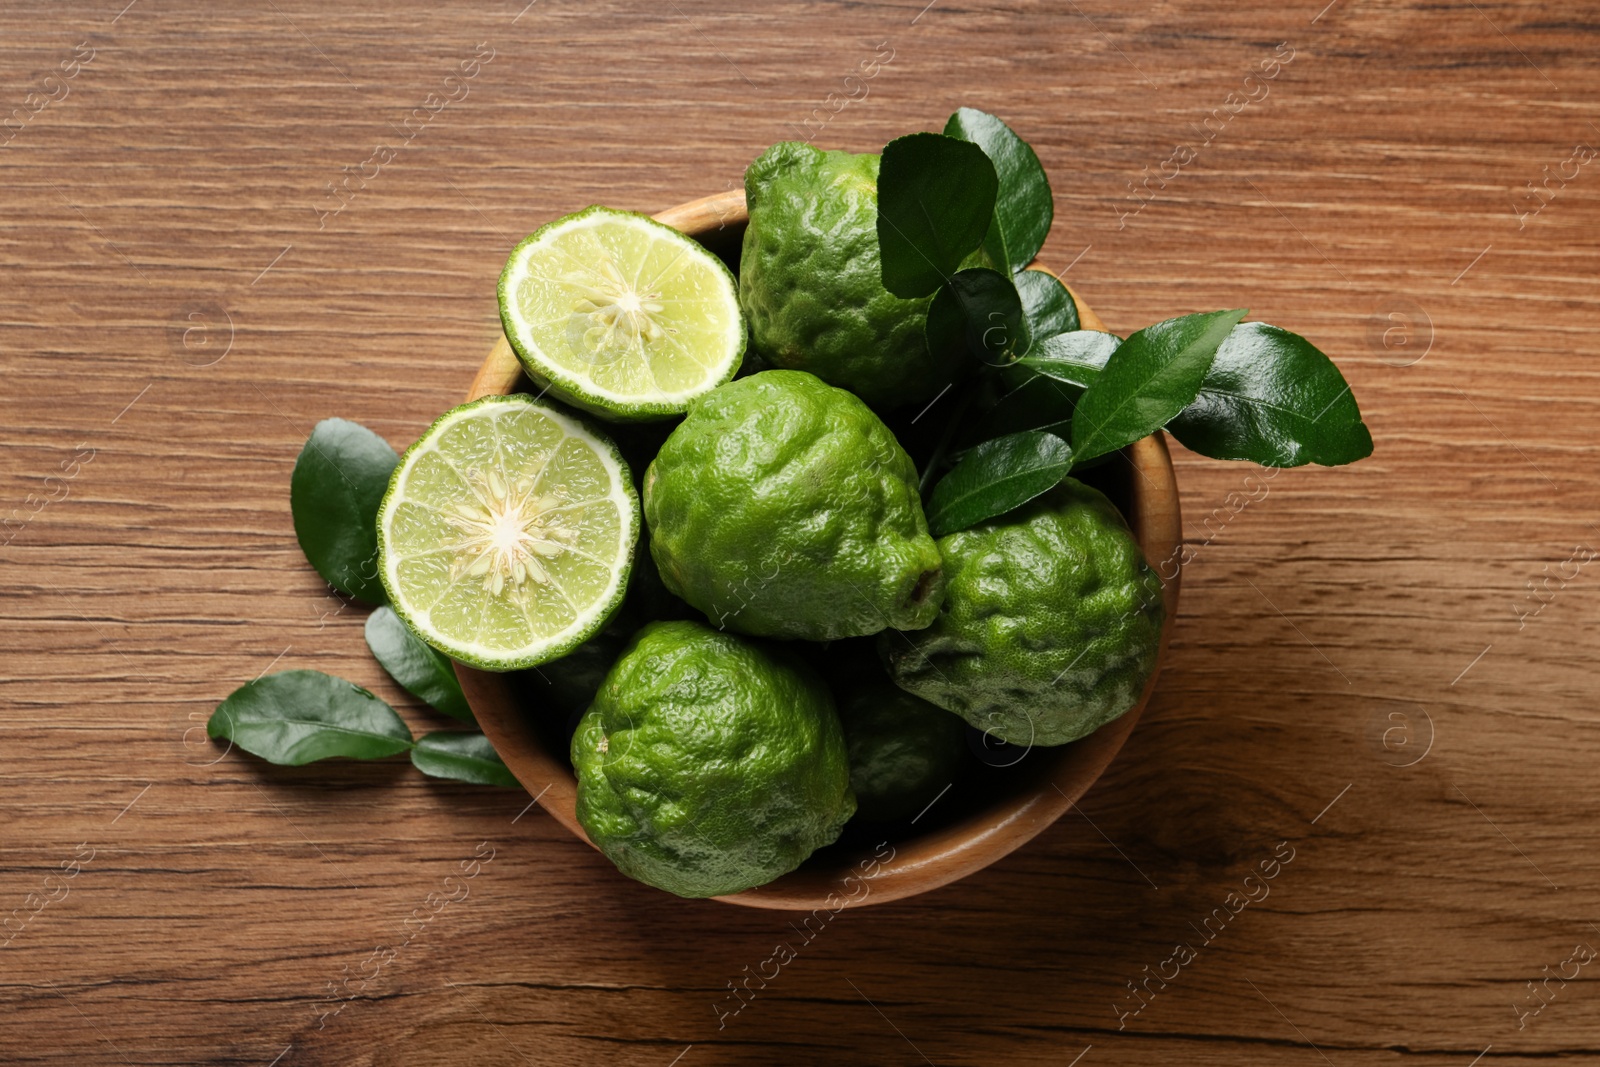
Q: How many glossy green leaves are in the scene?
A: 12